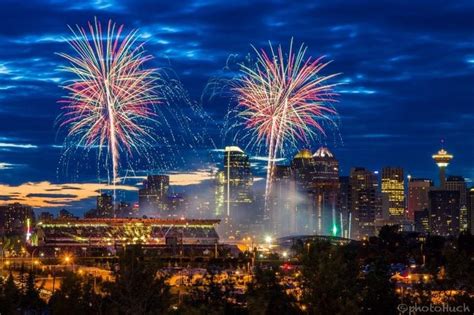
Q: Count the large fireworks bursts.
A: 2